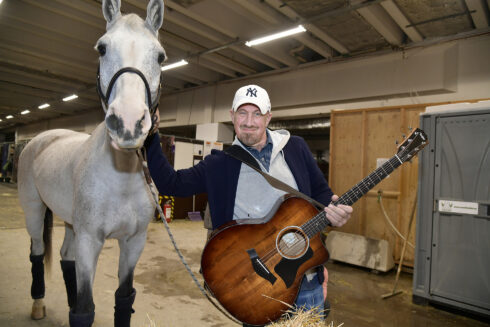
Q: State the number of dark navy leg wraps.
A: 4